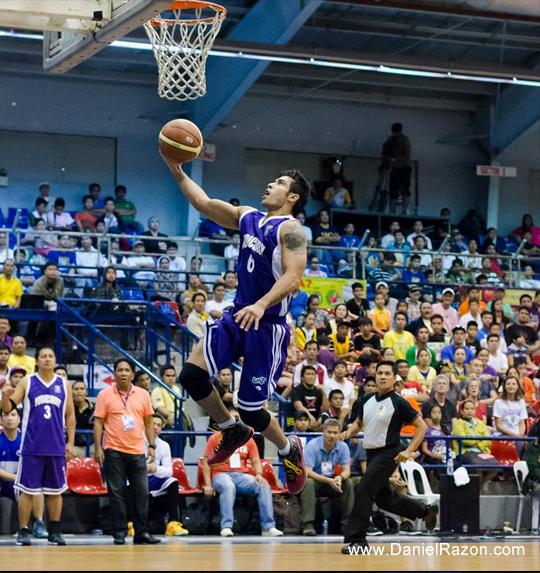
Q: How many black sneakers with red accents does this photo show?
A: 2